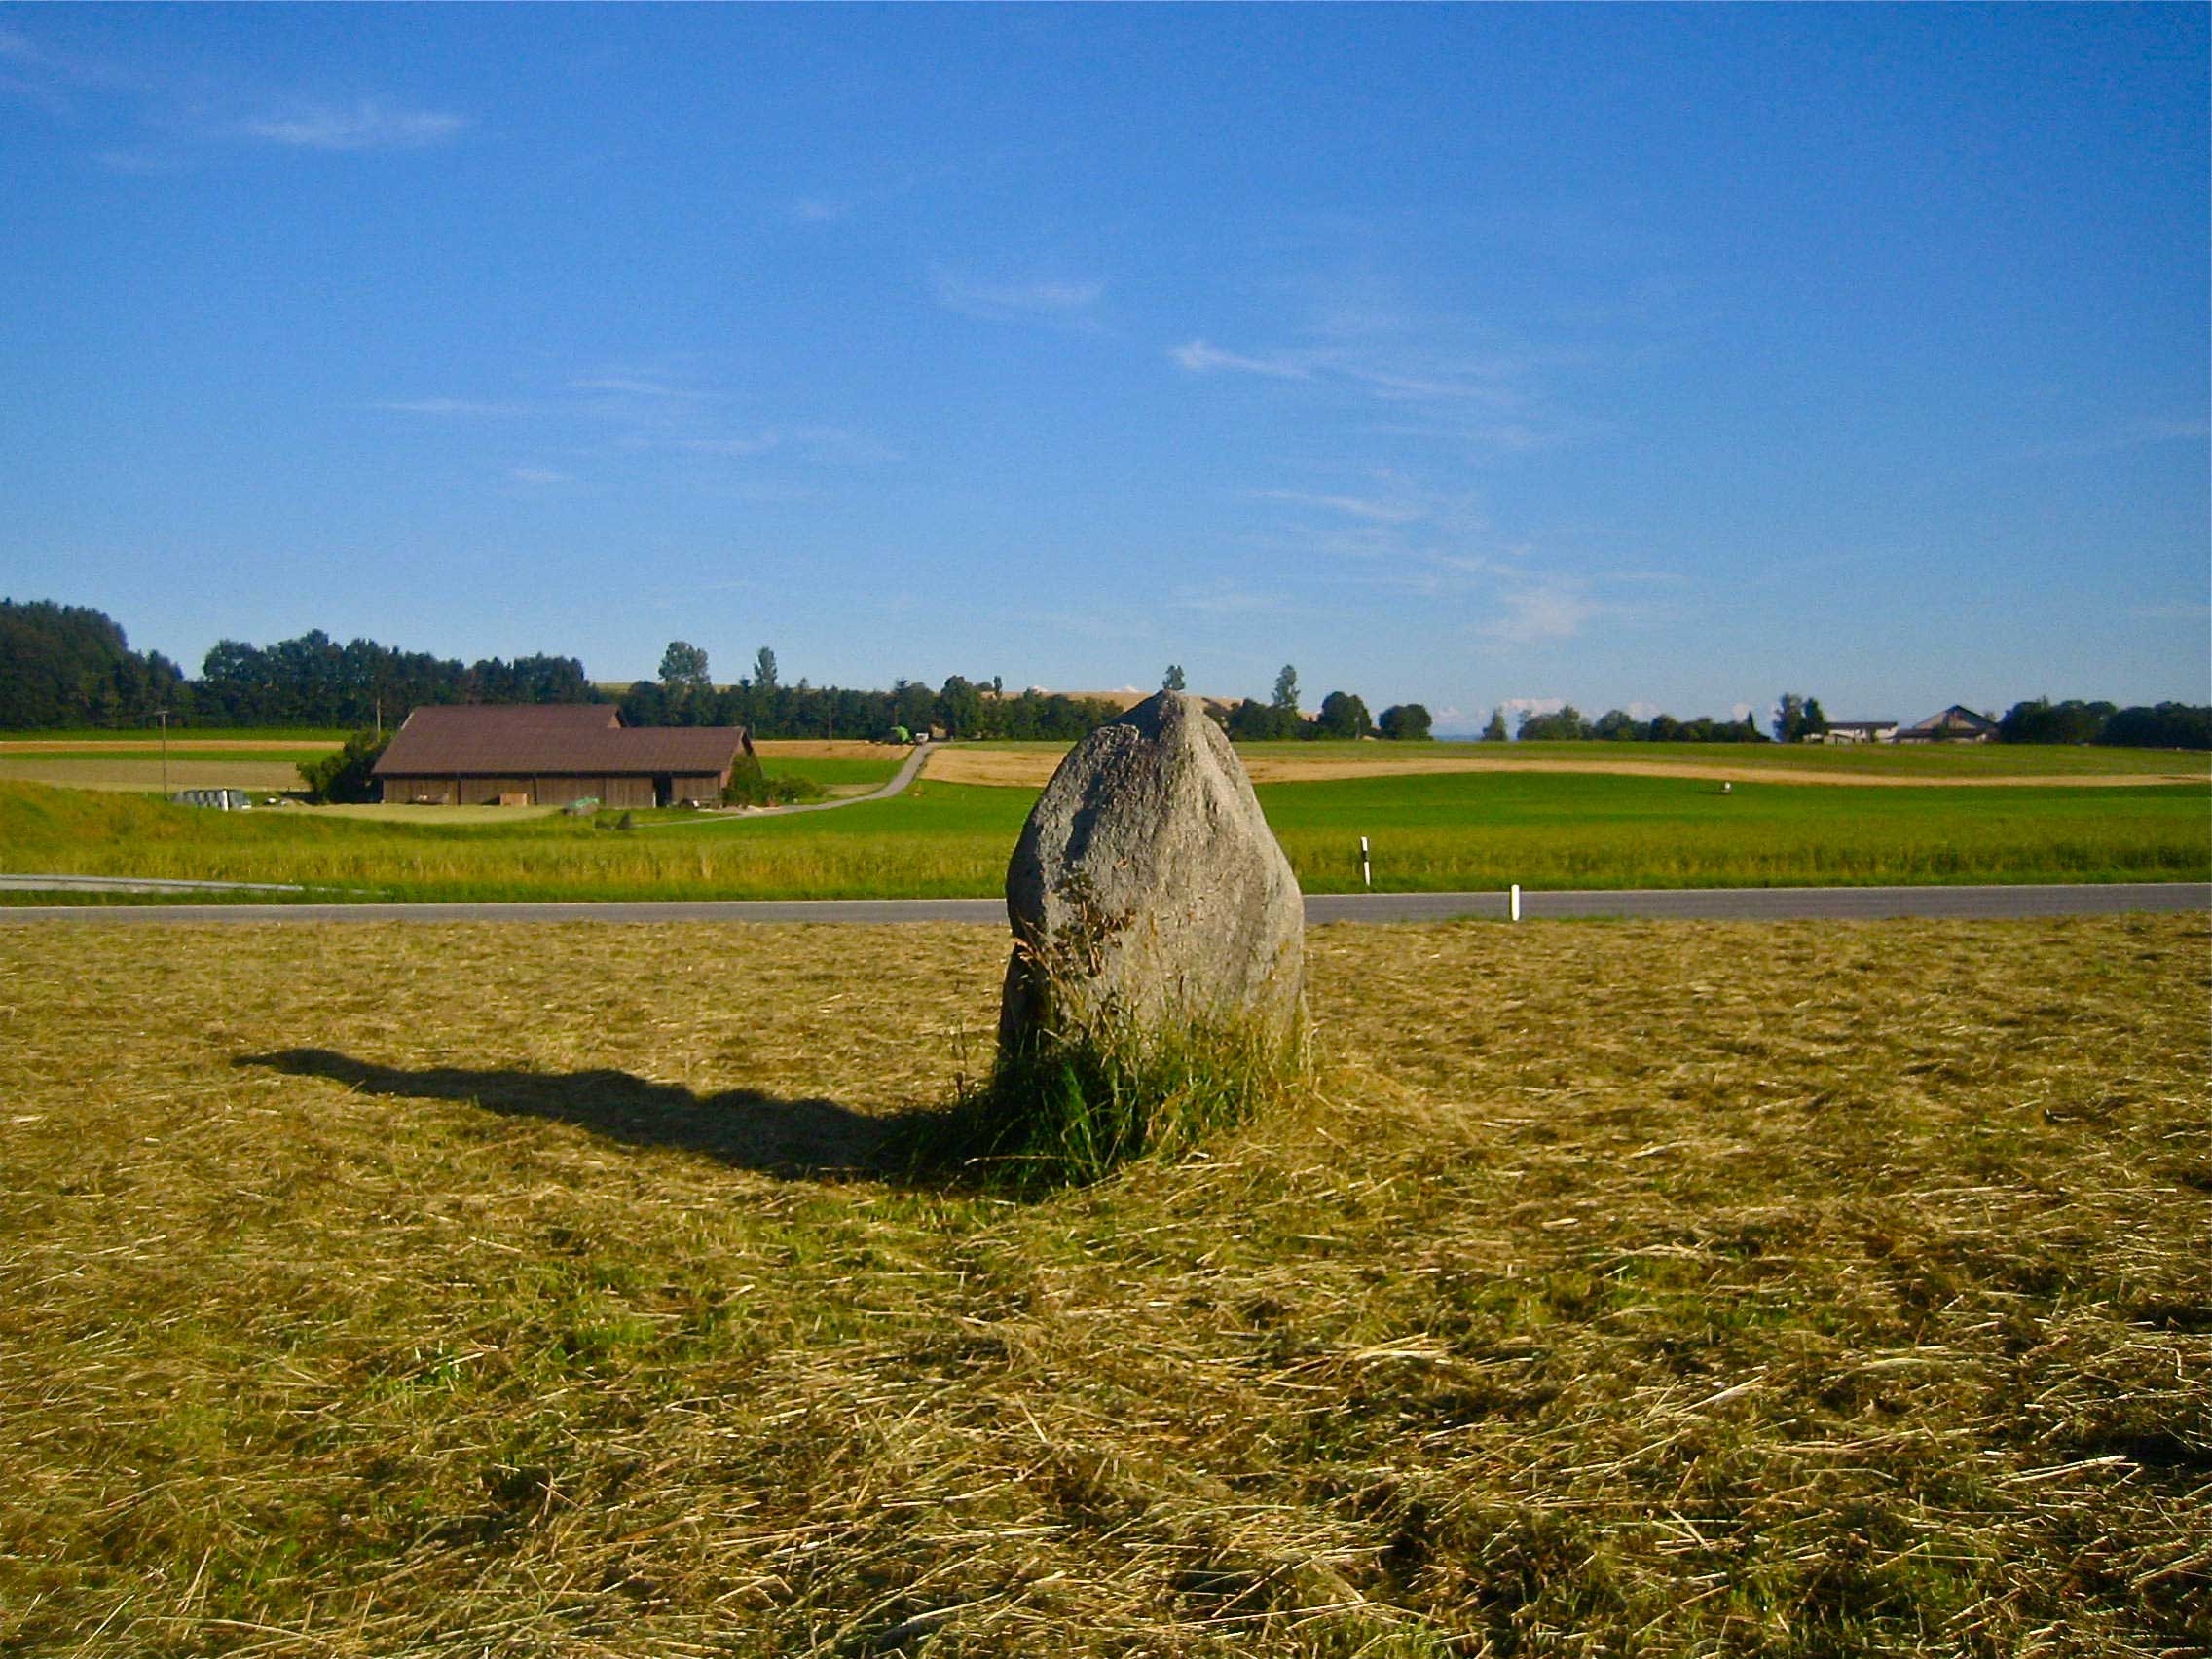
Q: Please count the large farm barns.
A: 1